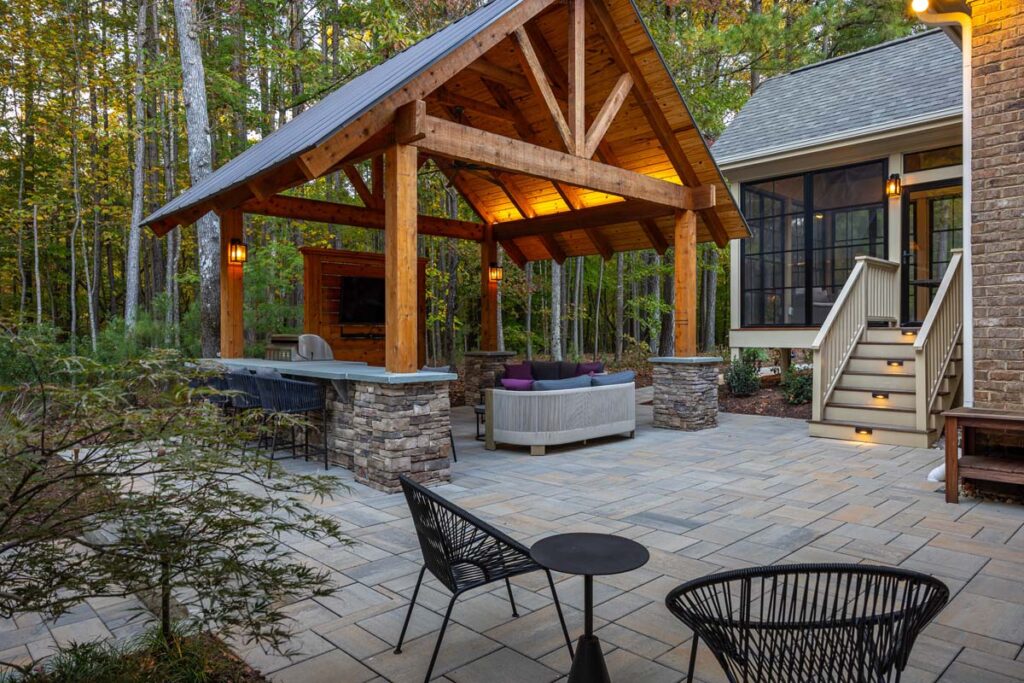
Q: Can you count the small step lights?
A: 4